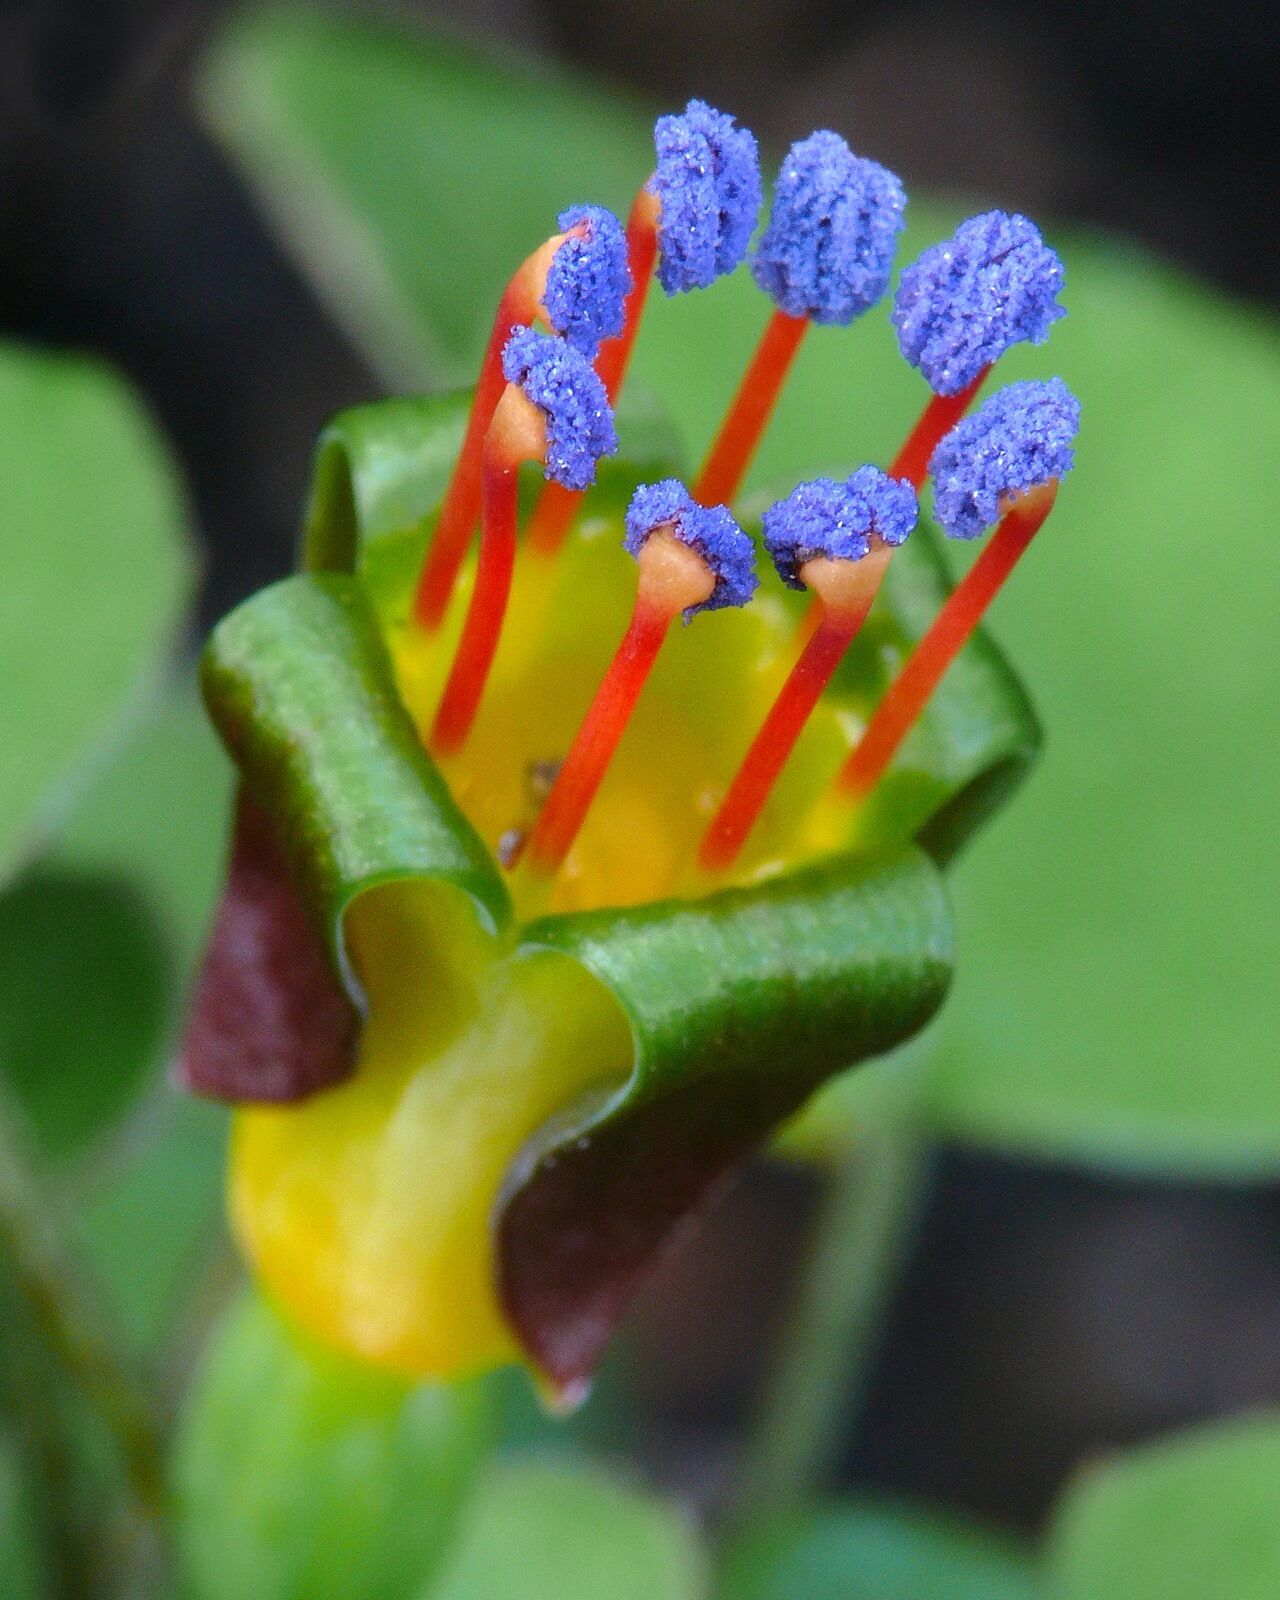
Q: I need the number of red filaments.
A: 8